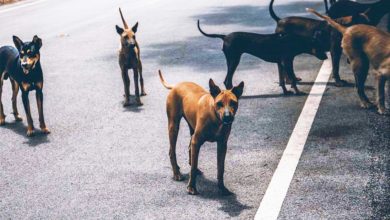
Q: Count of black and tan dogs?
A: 1